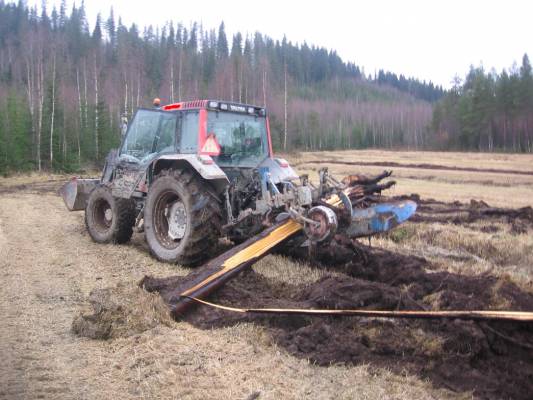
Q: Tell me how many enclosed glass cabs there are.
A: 1